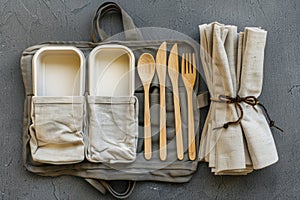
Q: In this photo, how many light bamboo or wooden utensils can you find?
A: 4